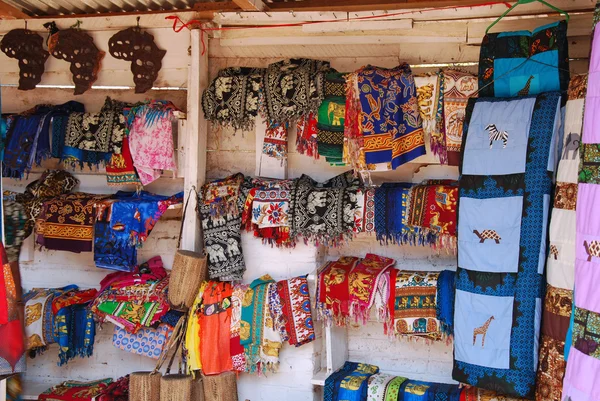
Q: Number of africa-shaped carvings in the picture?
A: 3